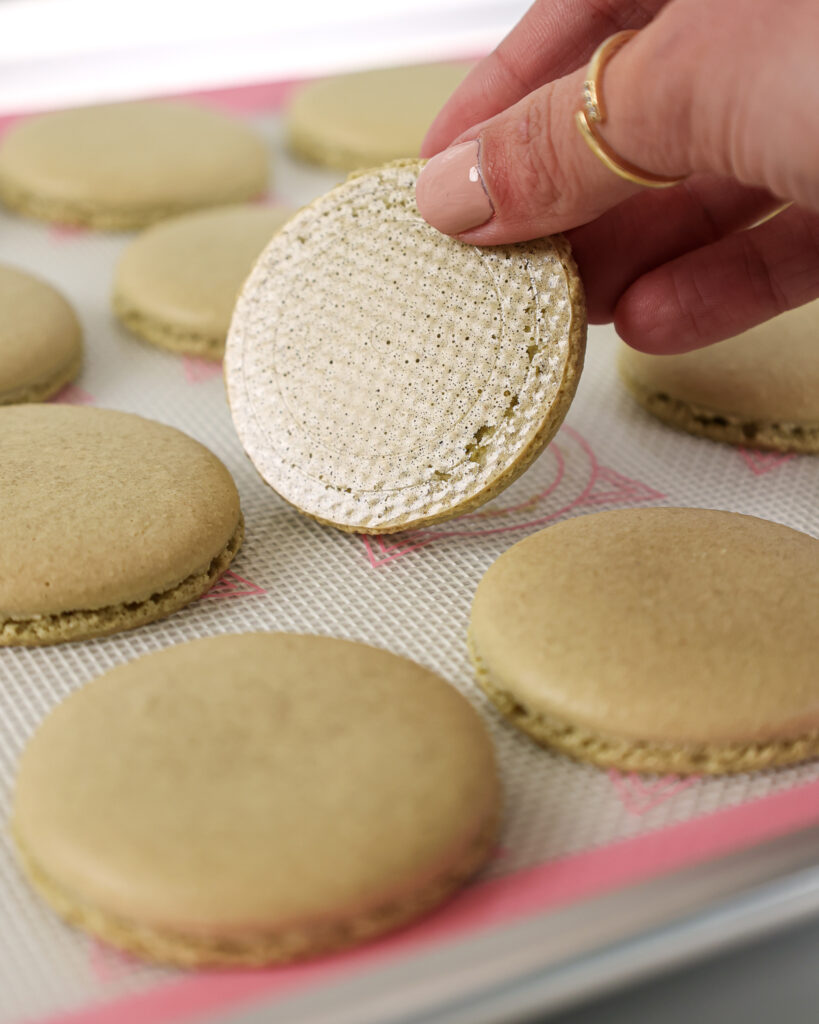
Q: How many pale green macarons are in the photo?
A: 9